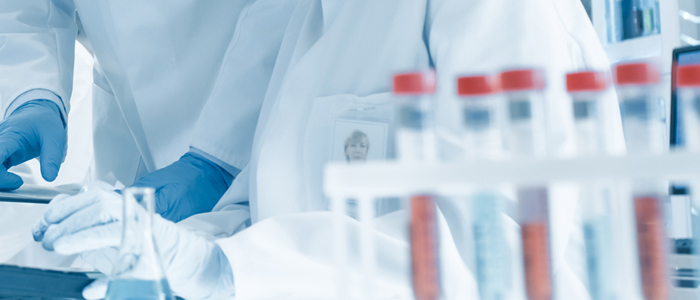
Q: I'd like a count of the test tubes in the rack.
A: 6